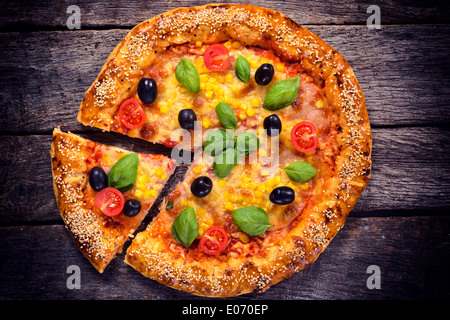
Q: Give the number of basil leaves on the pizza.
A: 11